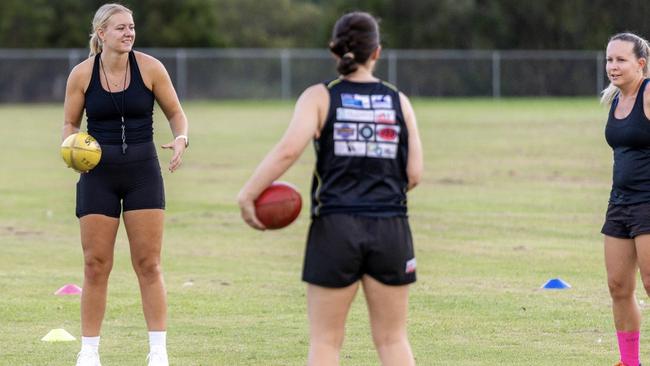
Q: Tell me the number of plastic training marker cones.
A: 3